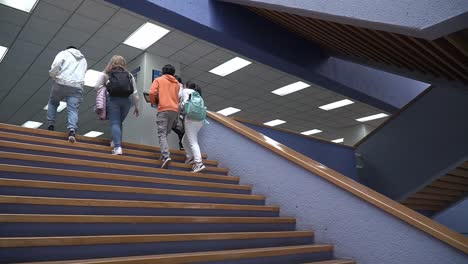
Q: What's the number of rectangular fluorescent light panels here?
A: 15